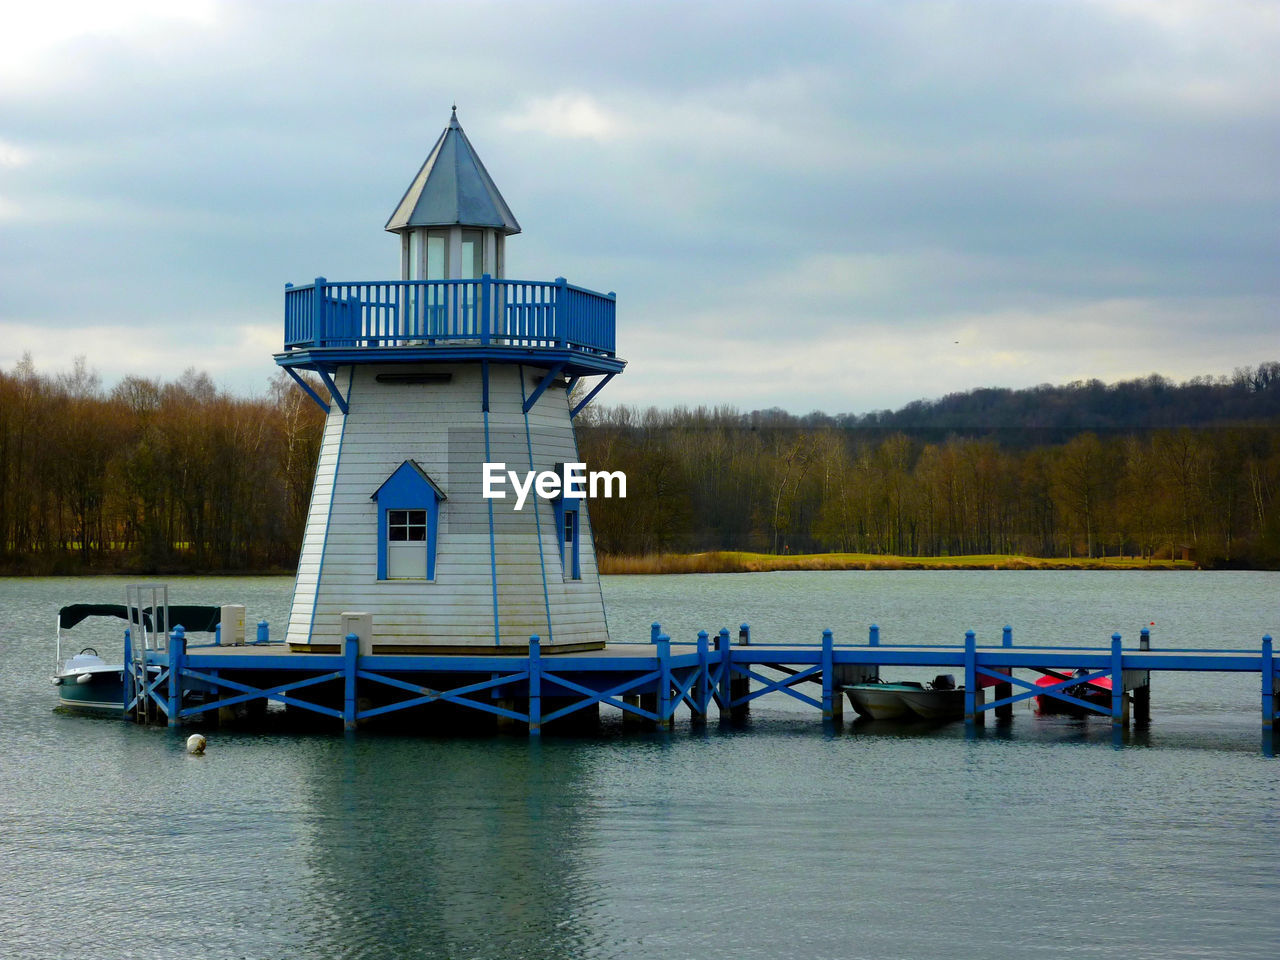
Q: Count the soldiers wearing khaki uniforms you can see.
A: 0